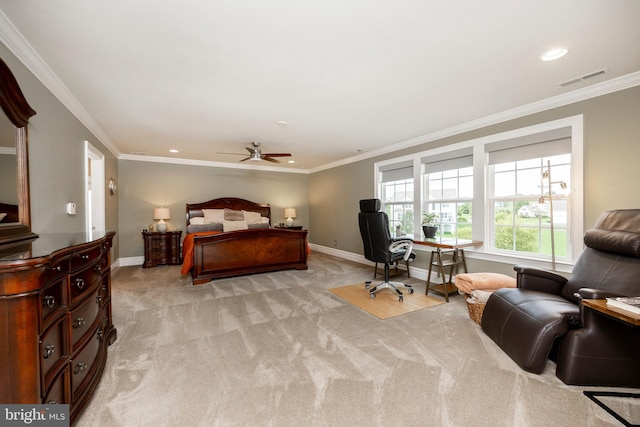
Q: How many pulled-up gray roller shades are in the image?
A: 3